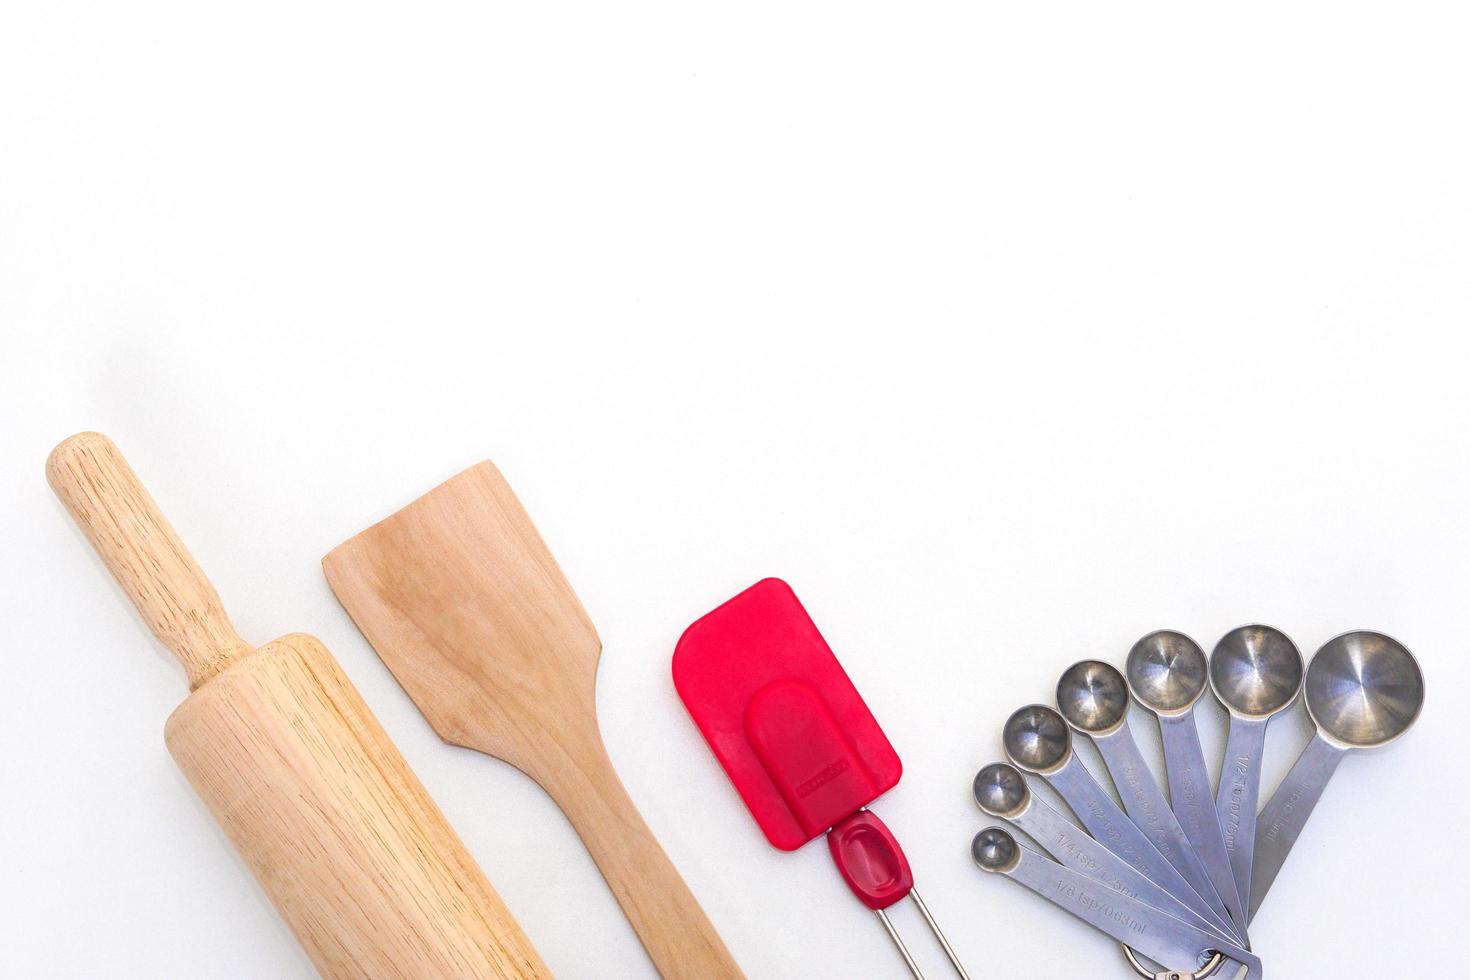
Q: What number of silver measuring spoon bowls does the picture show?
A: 7